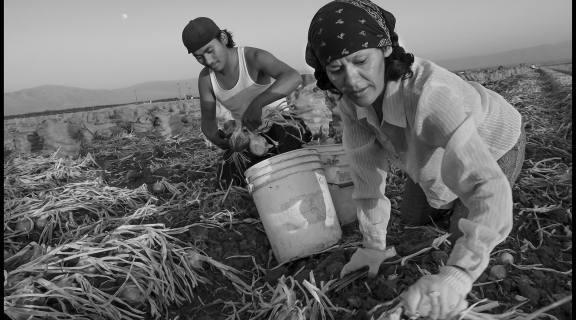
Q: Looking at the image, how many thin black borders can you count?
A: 2